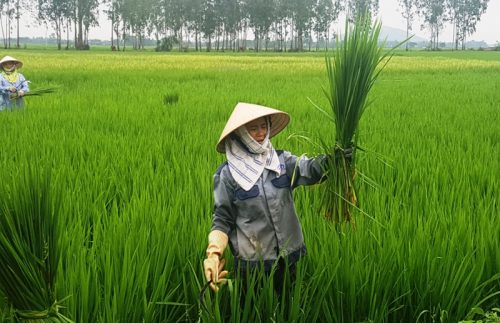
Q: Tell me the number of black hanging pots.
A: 0